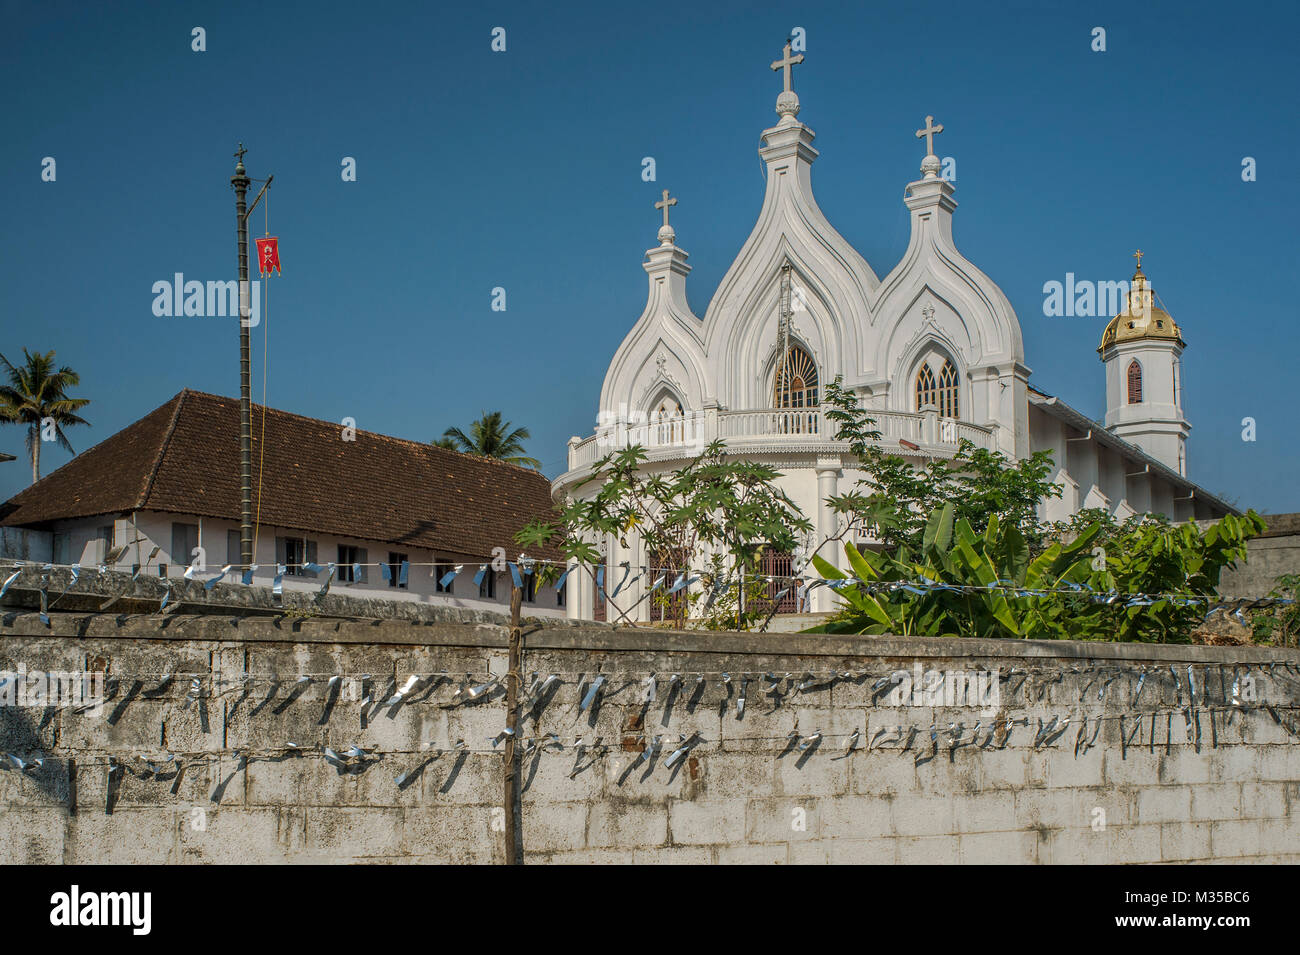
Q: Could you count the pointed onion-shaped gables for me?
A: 3